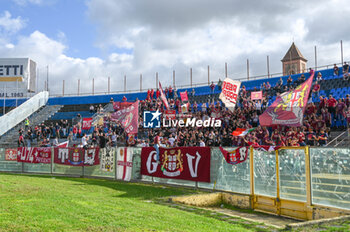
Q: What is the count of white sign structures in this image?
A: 1